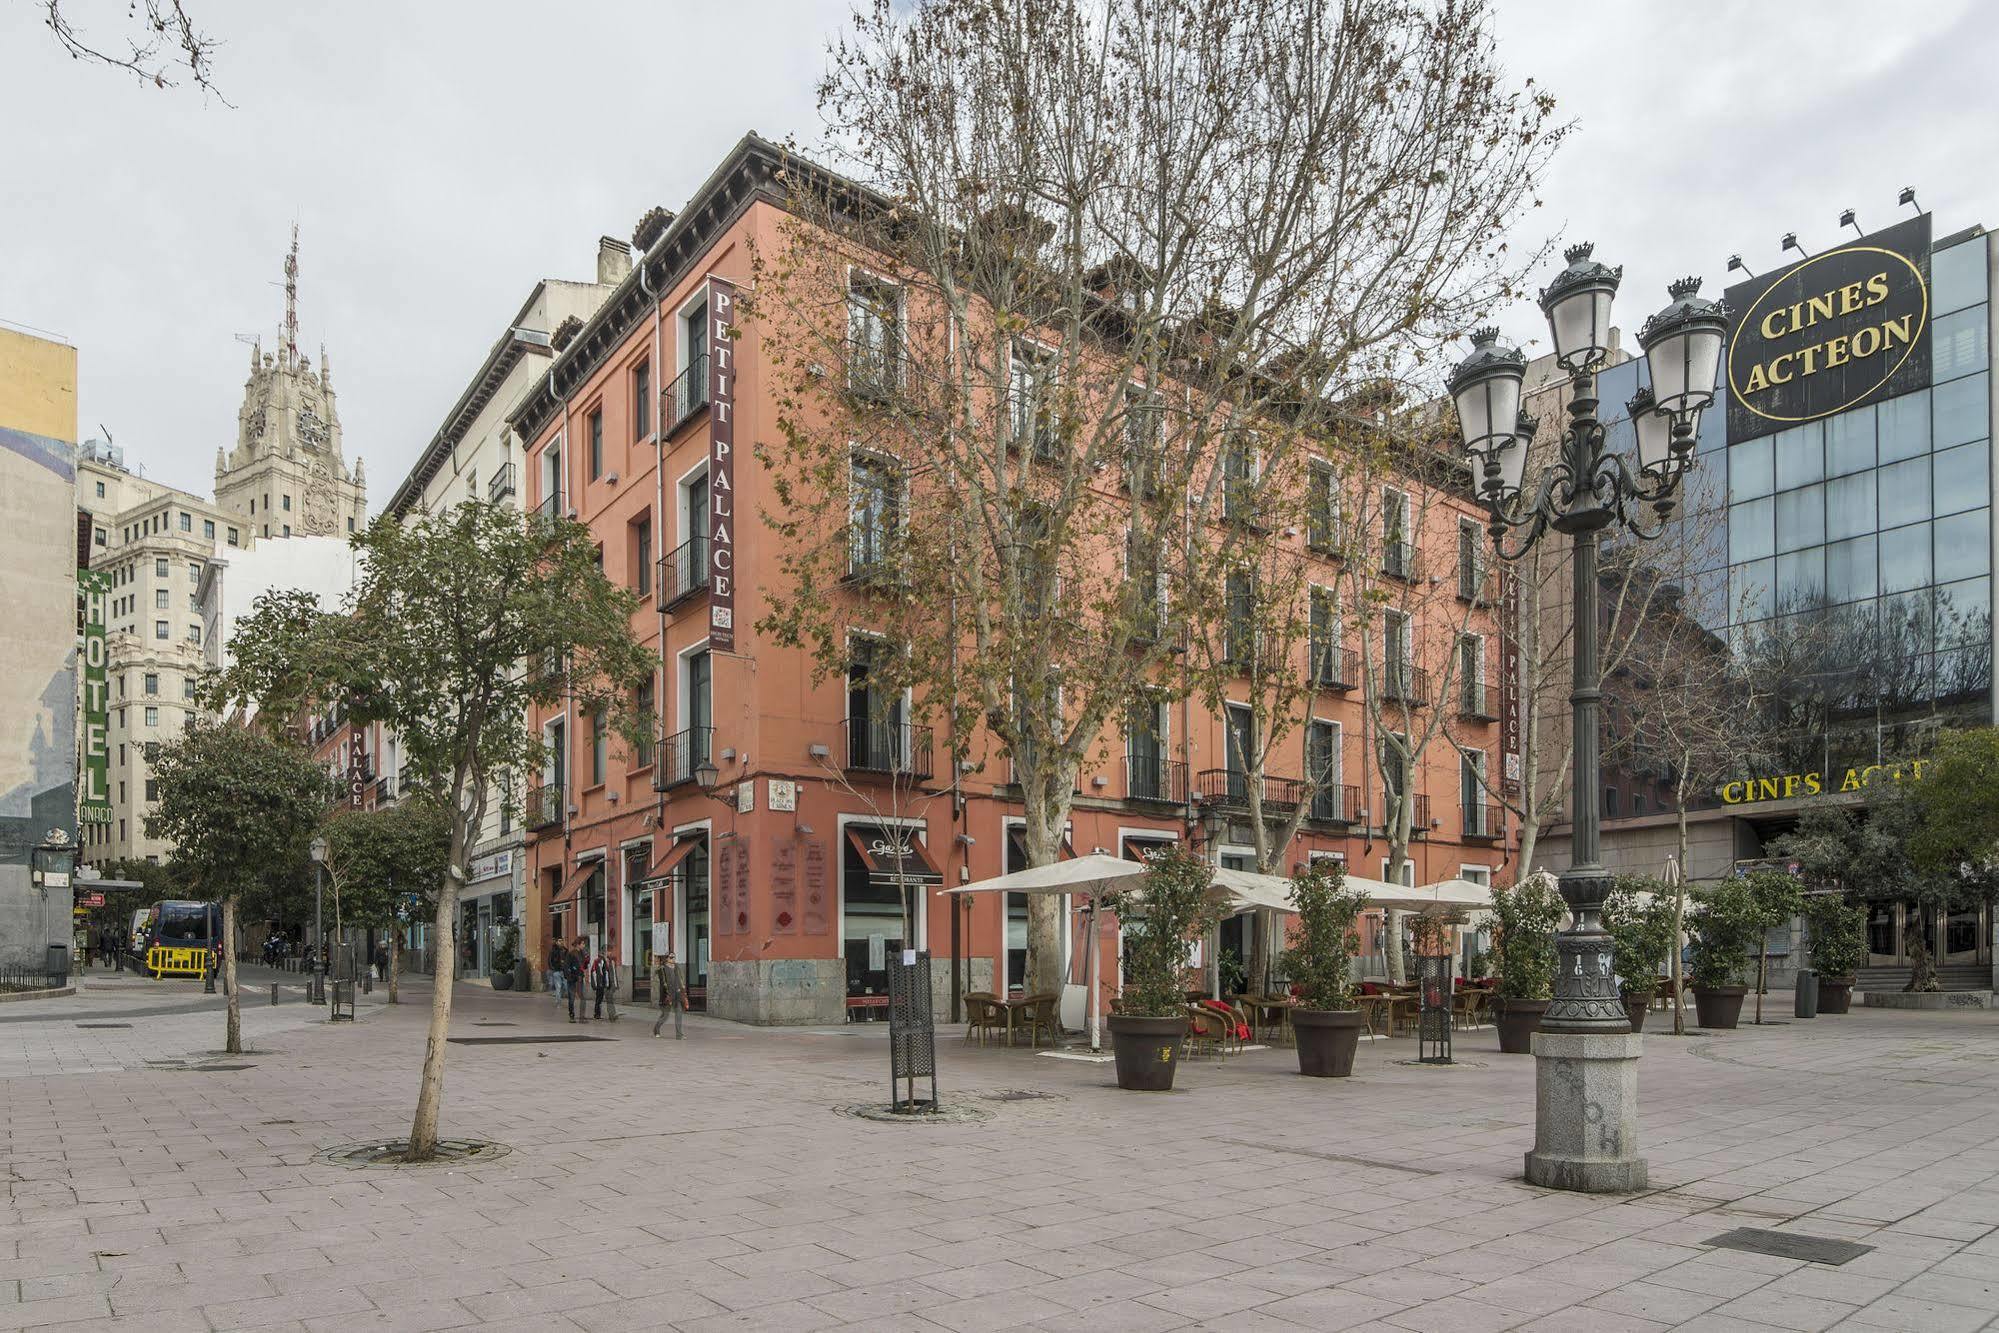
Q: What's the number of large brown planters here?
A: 6